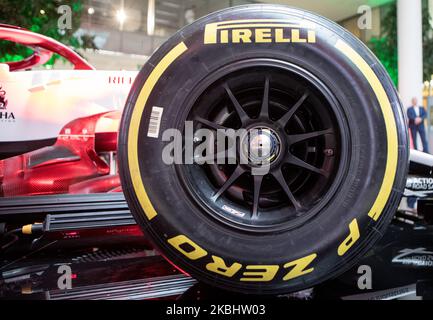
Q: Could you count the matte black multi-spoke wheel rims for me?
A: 1